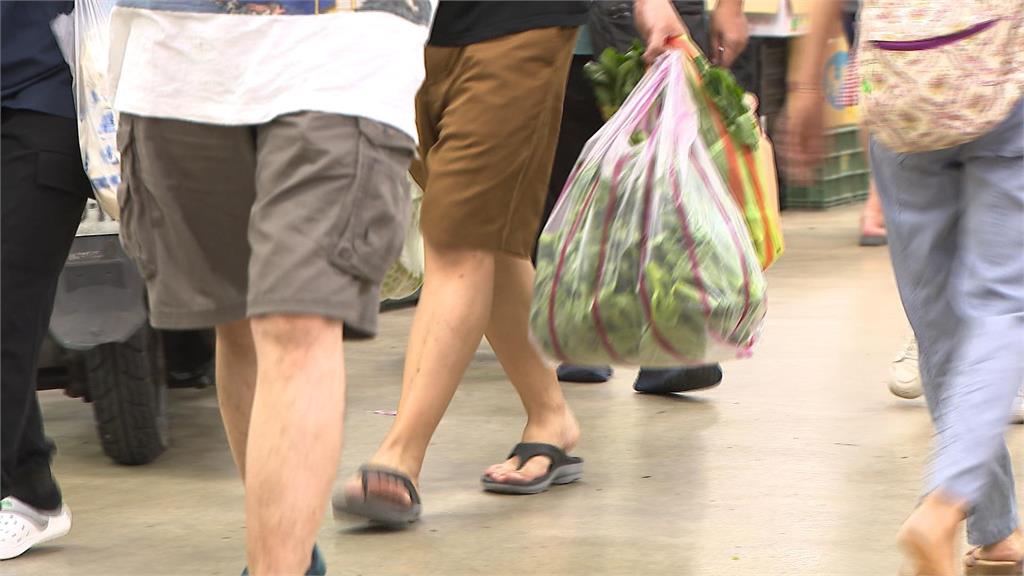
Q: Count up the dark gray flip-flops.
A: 2